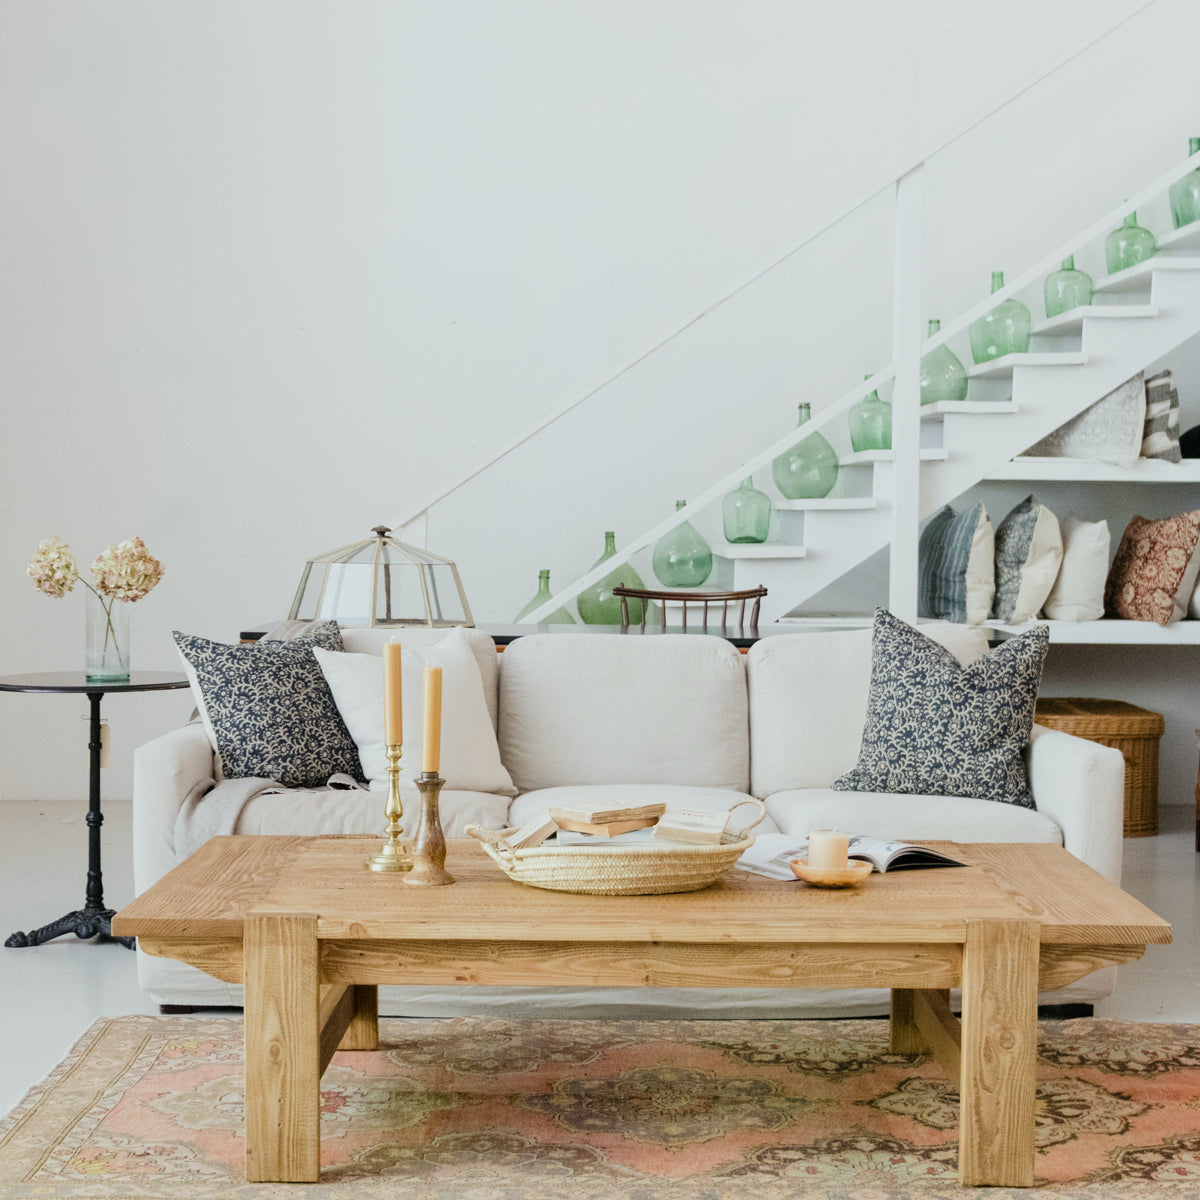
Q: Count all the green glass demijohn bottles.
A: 11